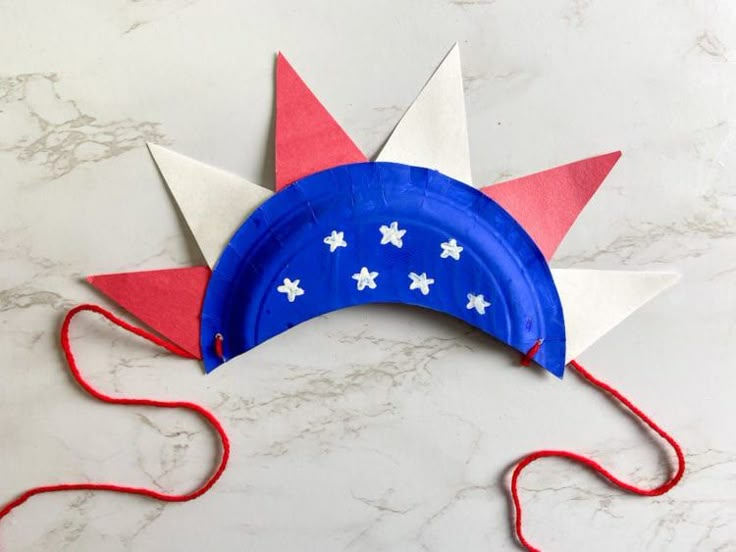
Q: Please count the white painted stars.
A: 7